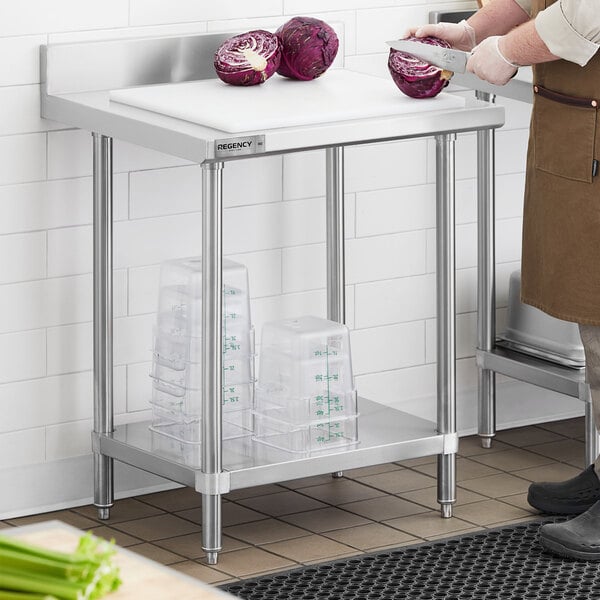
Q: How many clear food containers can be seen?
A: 6